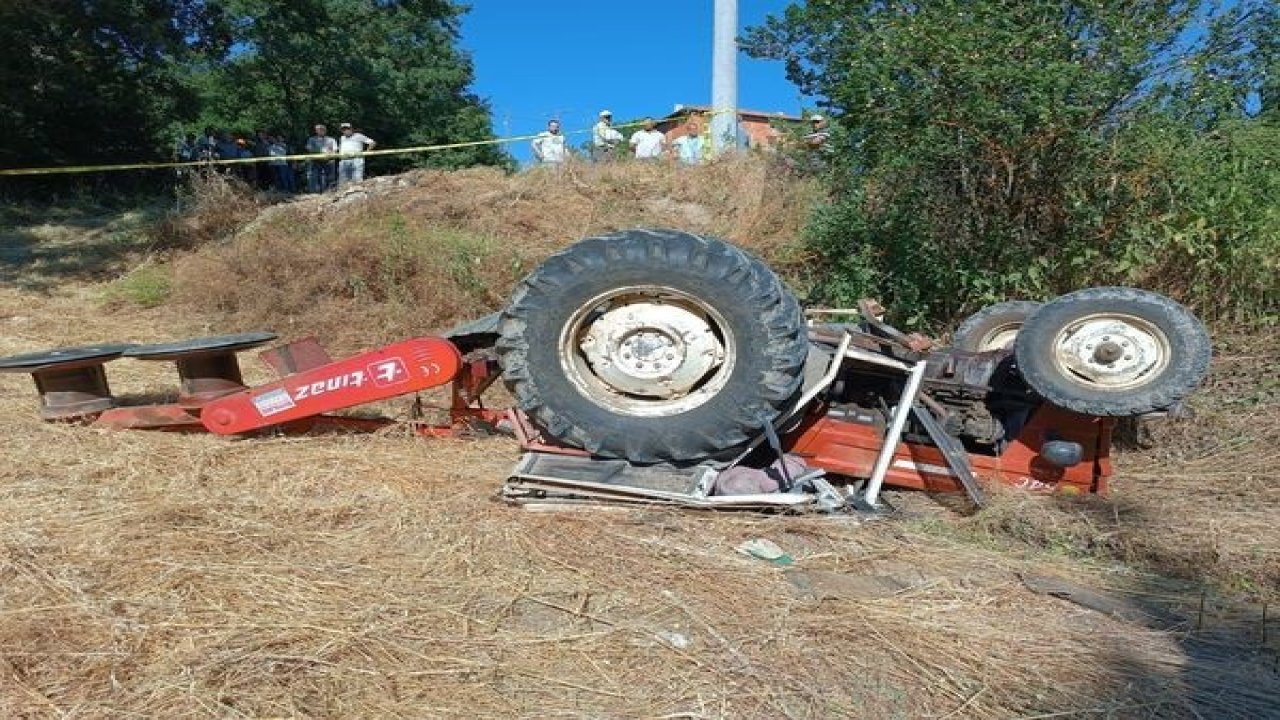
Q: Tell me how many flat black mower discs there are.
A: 2